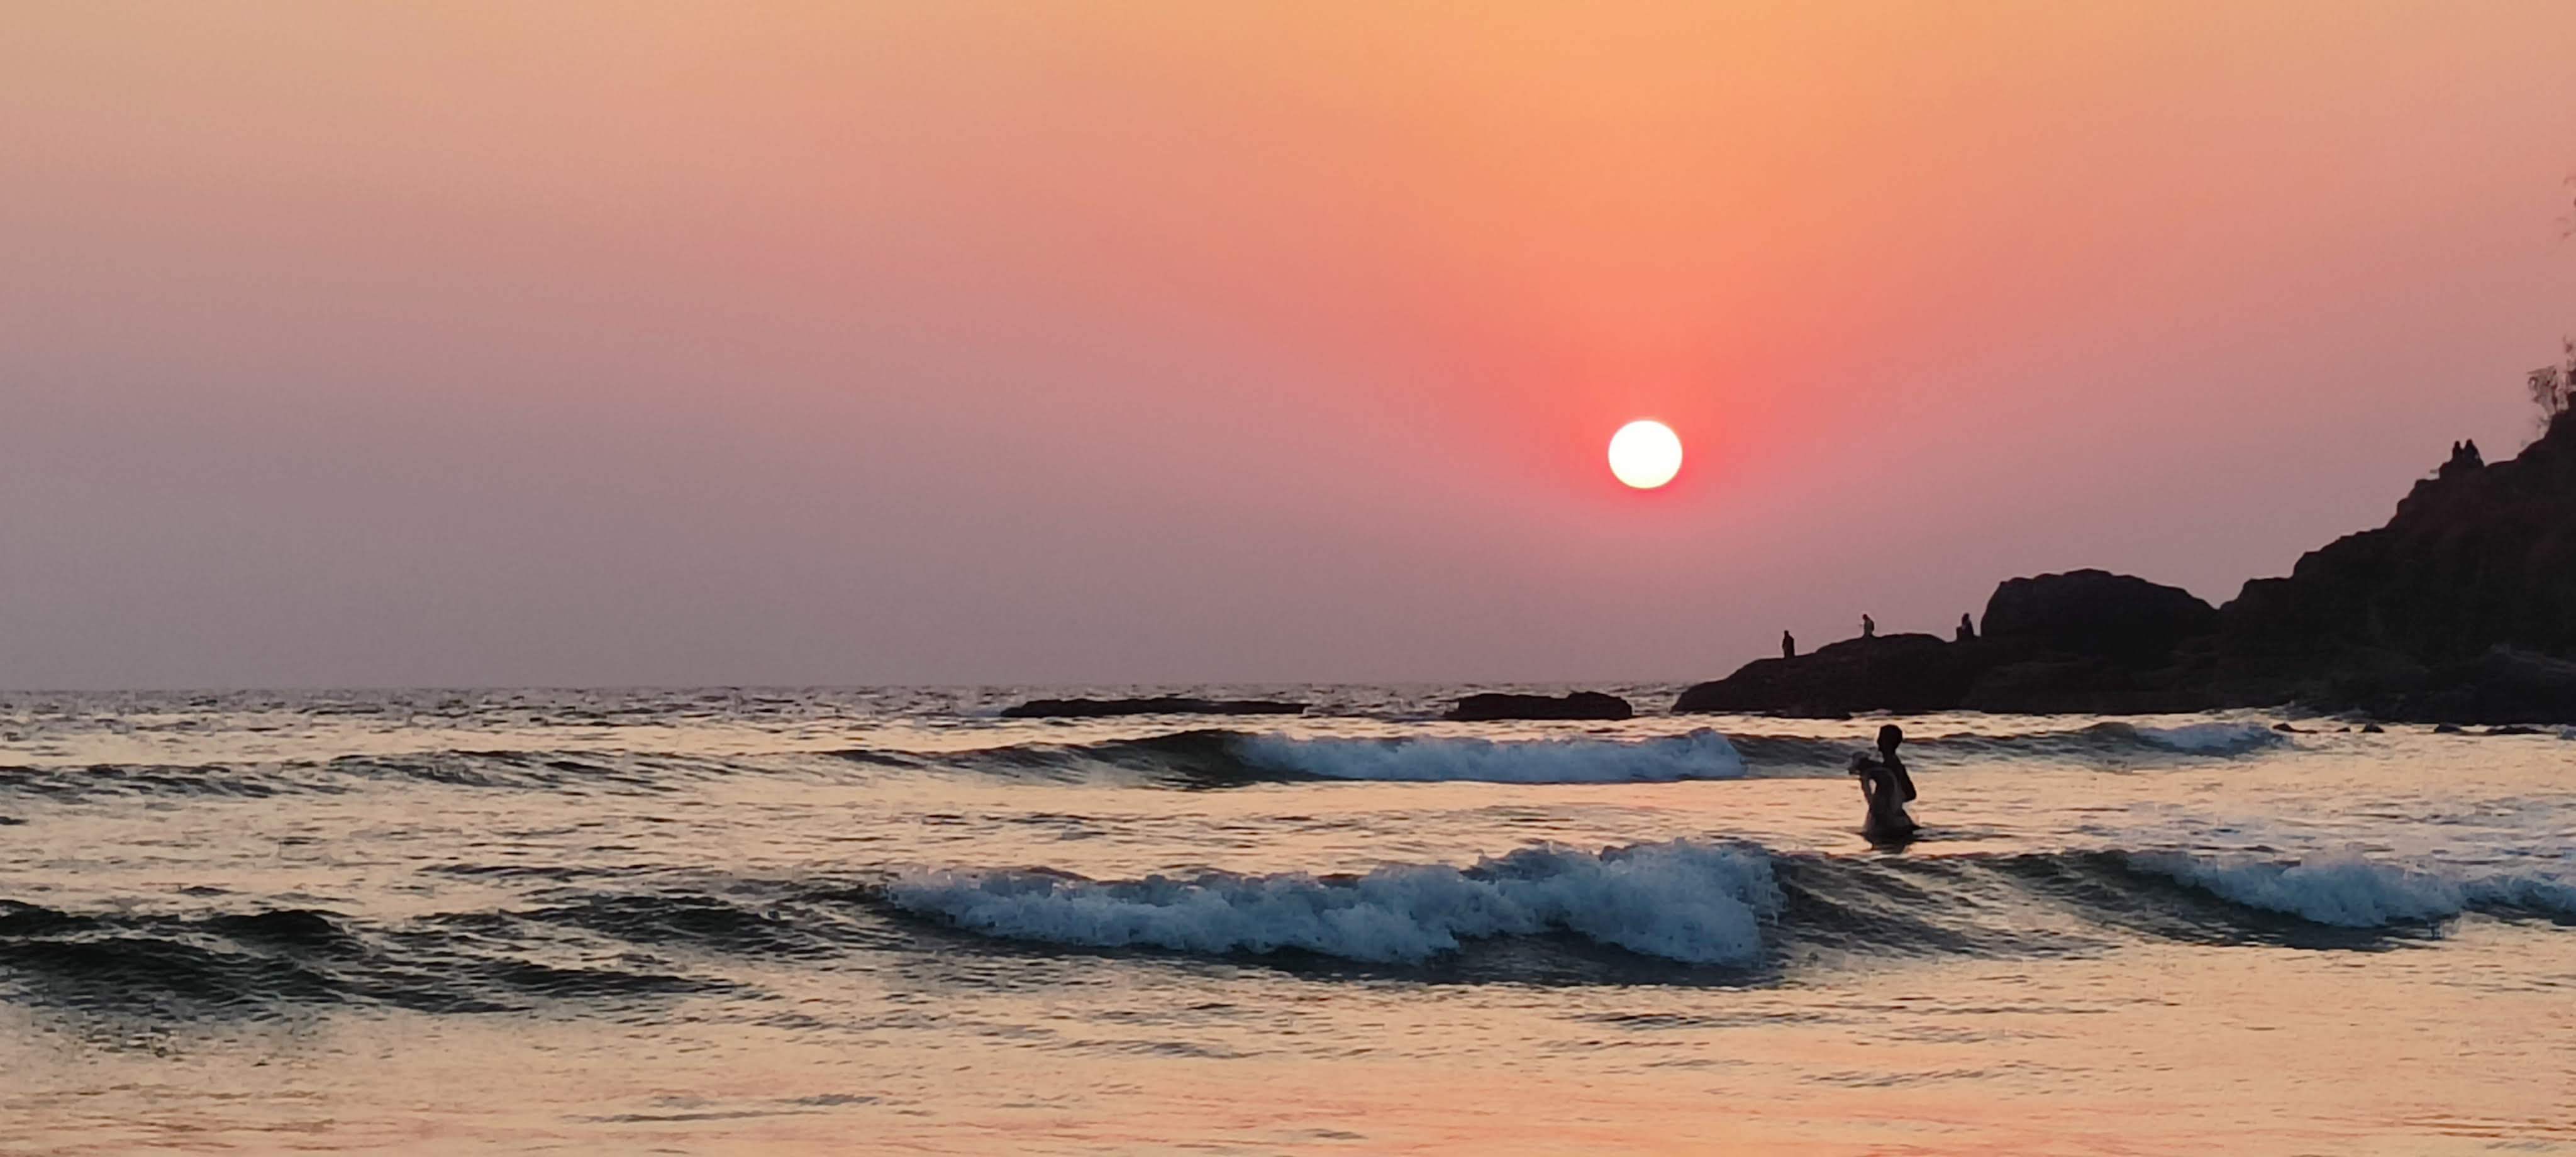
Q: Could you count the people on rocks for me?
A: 5